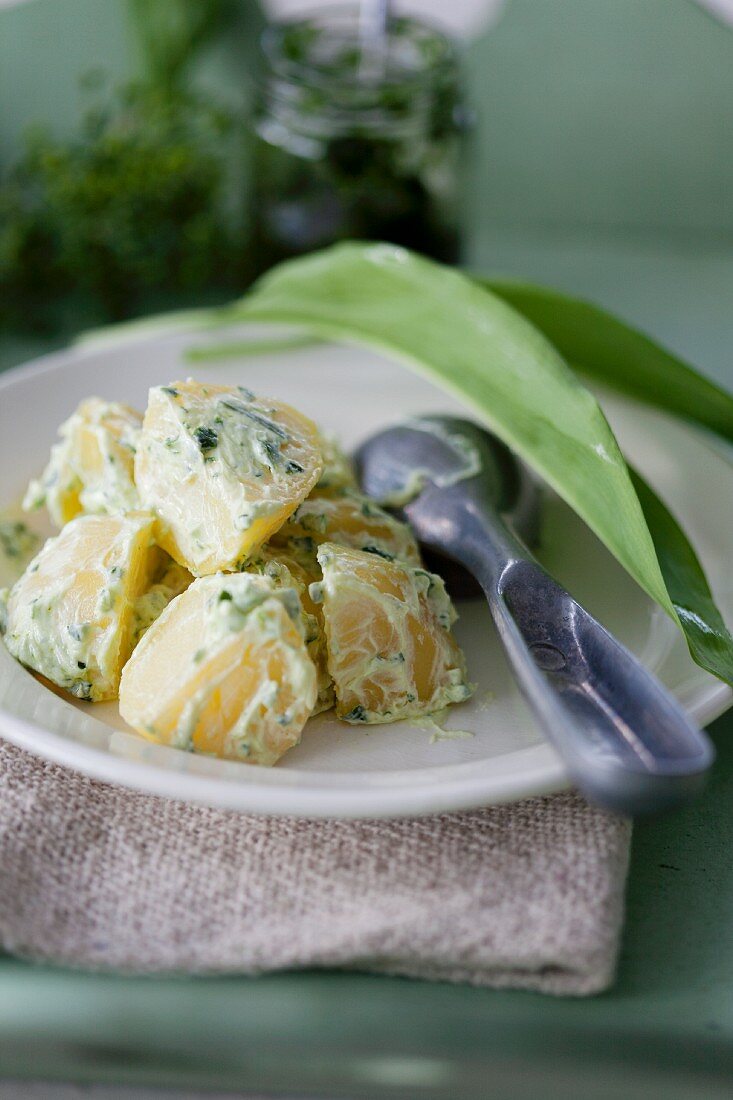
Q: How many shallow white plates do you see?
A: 1